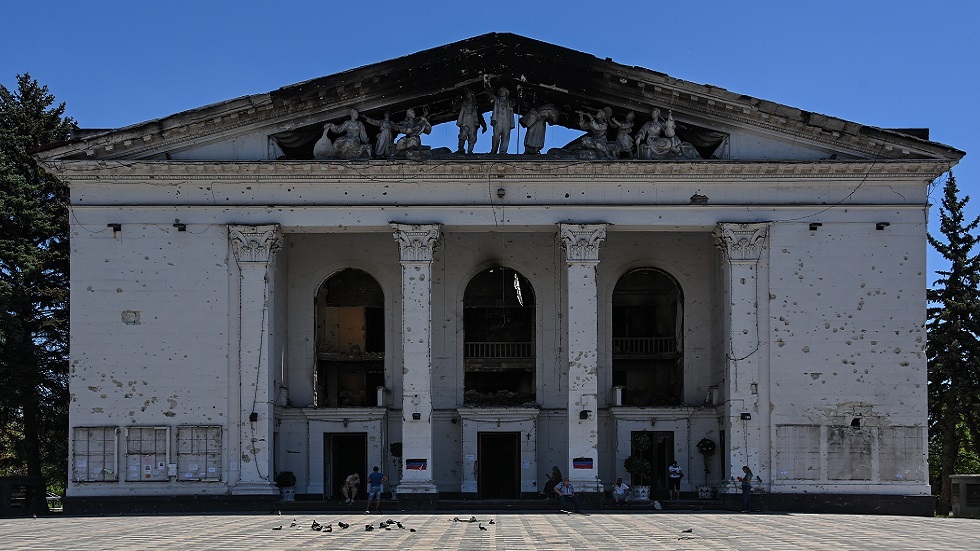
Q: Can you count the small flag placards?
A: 2